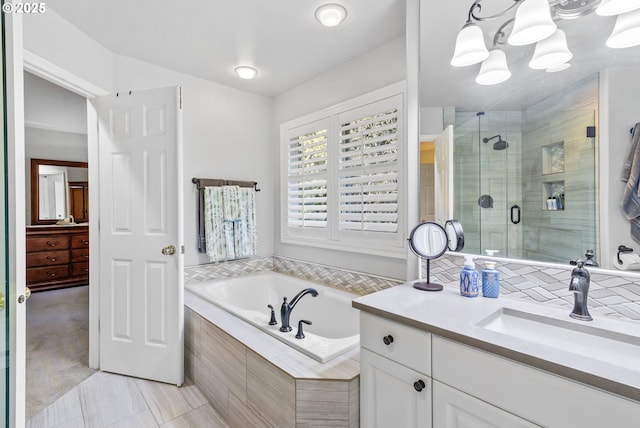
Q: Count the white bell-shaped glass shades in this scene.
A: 6